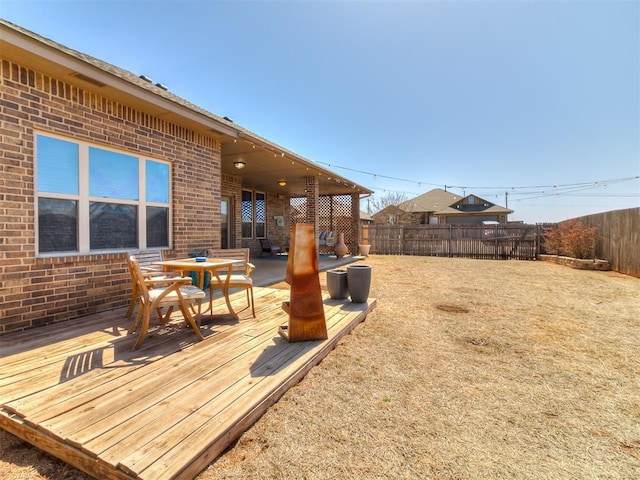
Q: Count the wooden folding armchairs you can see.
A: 3